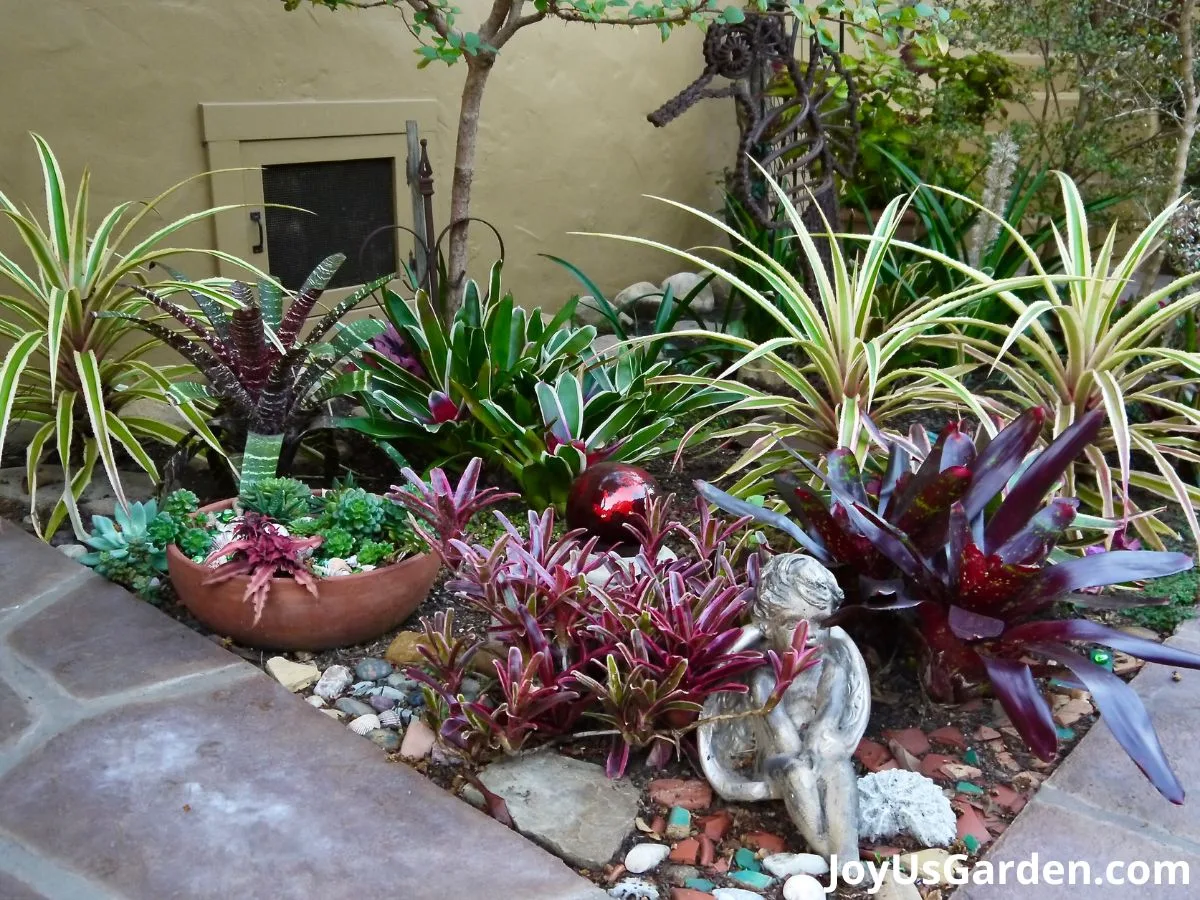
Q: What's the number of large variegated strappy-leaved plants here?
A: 3